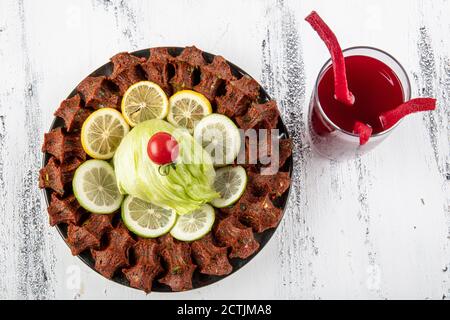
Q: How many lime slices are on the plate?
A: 5